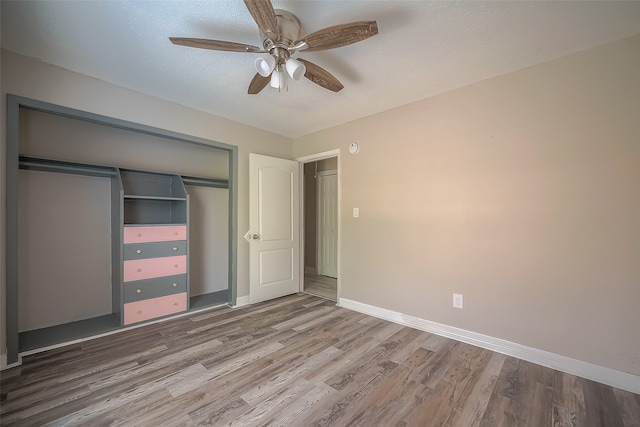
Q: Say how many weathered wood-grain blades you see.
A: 5